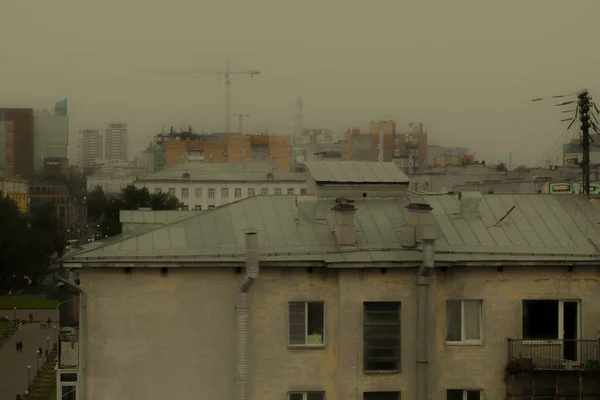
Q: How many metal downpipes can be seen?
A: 3